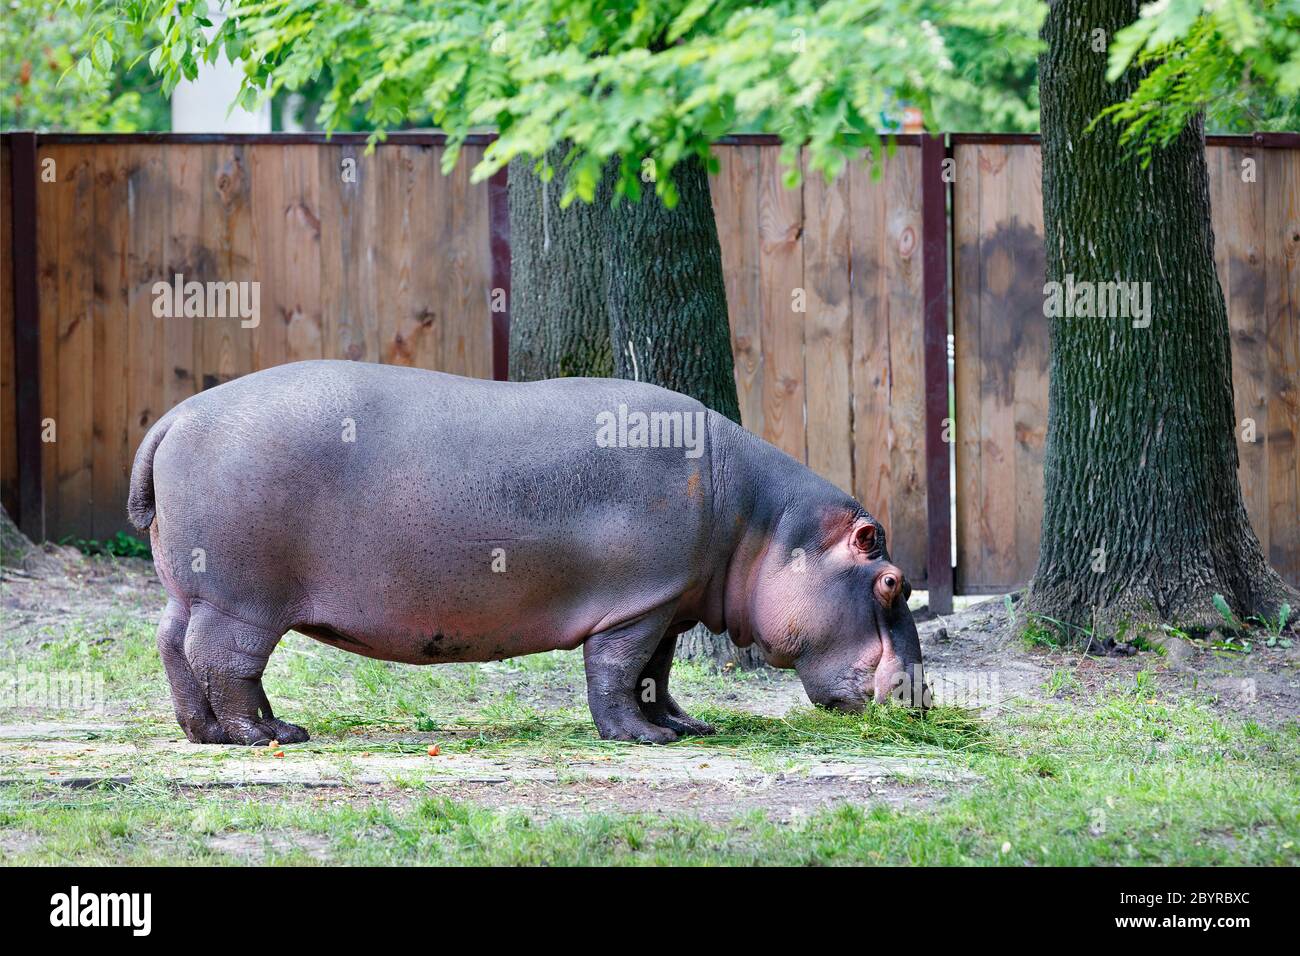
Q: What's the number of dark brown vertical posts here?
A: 3